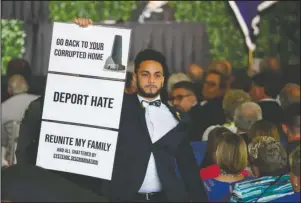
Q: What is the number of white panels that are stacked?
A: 3